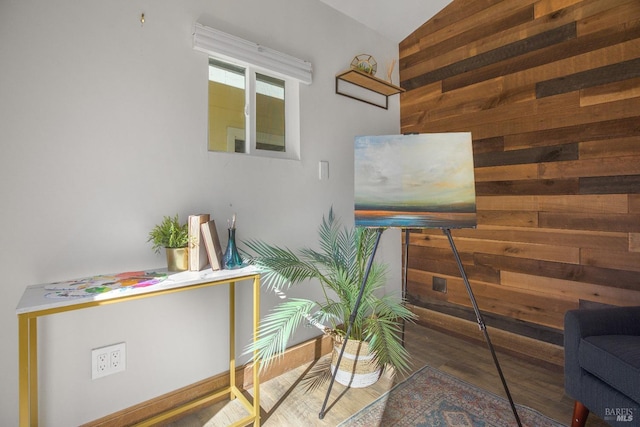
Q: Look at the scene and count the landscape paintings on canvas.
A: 1